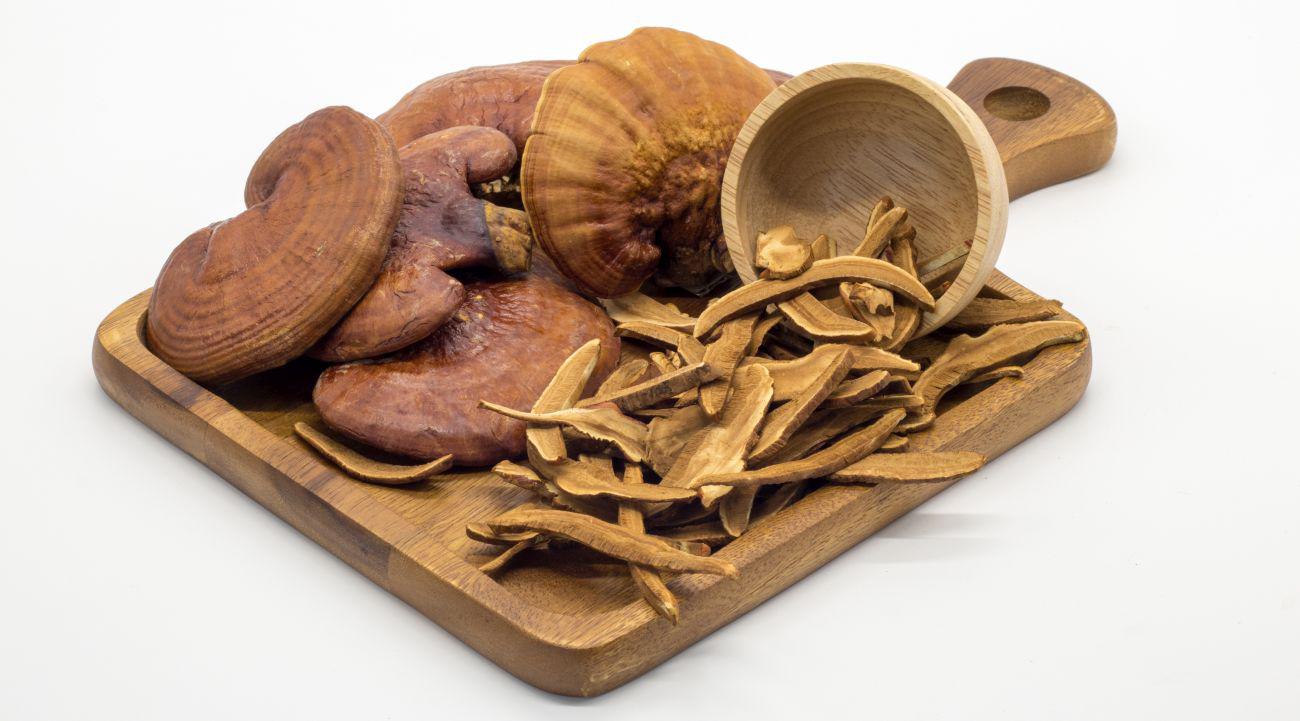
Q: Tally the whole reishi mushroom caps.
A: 5